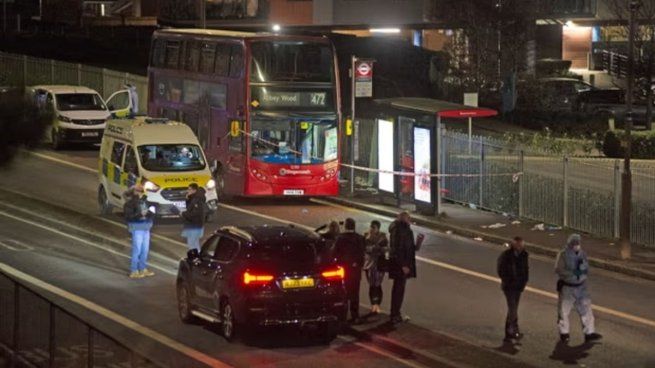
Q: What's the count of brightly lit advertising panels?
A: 2